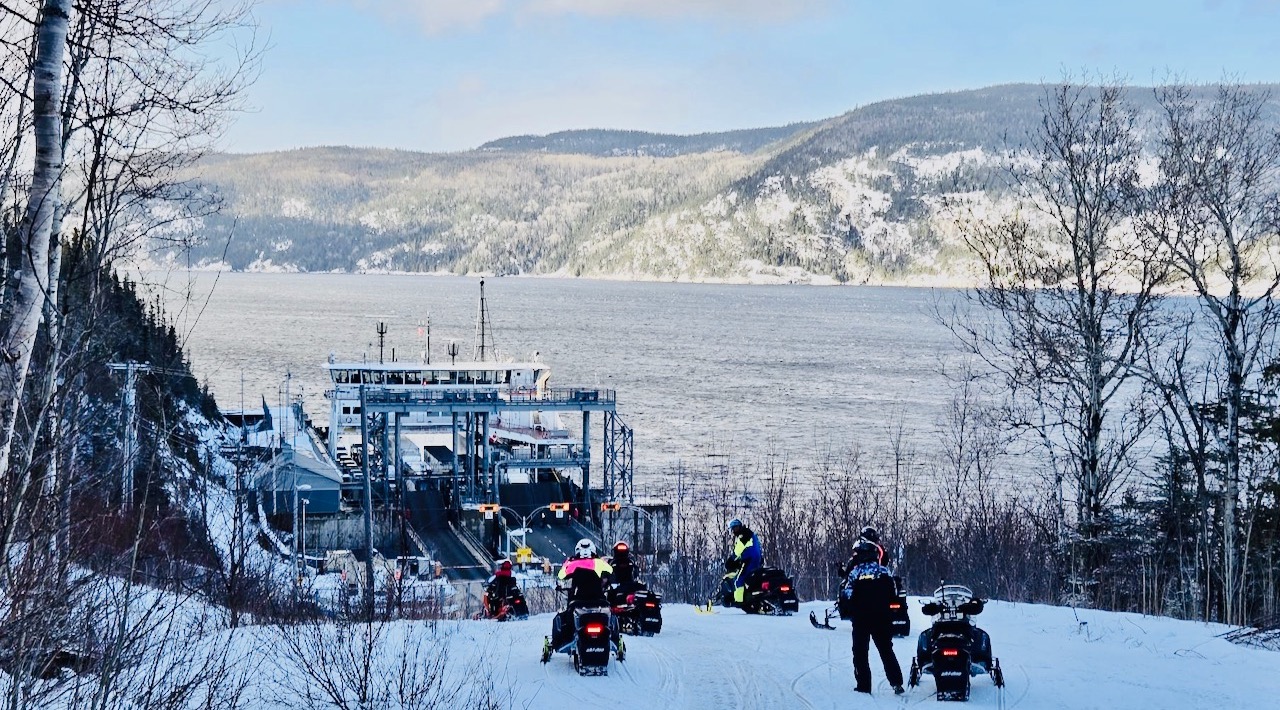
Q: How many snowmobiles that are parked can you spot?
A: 6